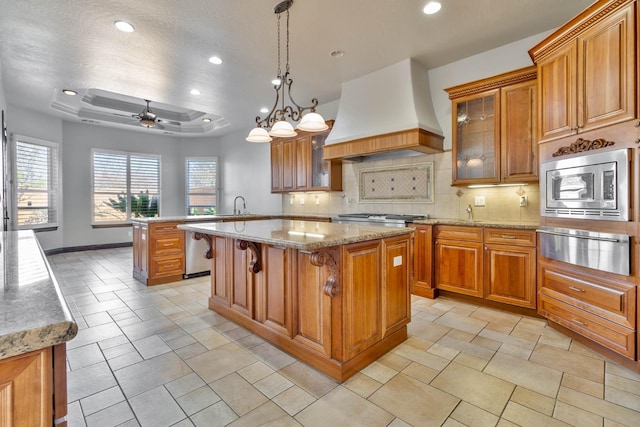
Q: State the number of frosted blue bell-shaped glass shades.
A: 0